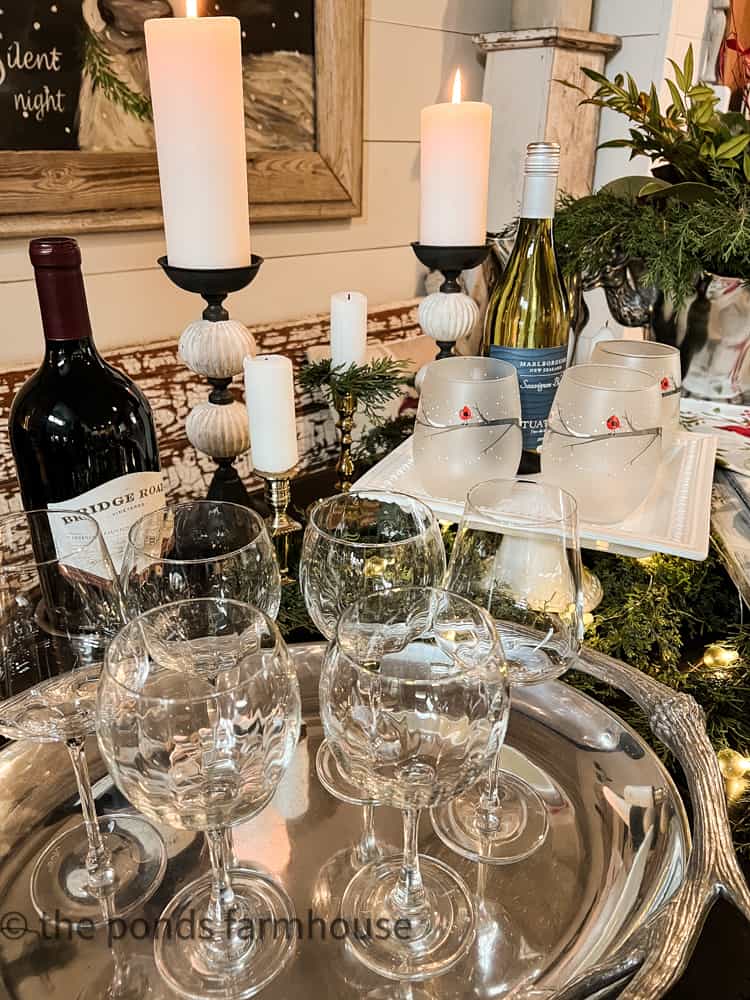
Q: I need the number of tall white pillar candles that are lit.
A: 2